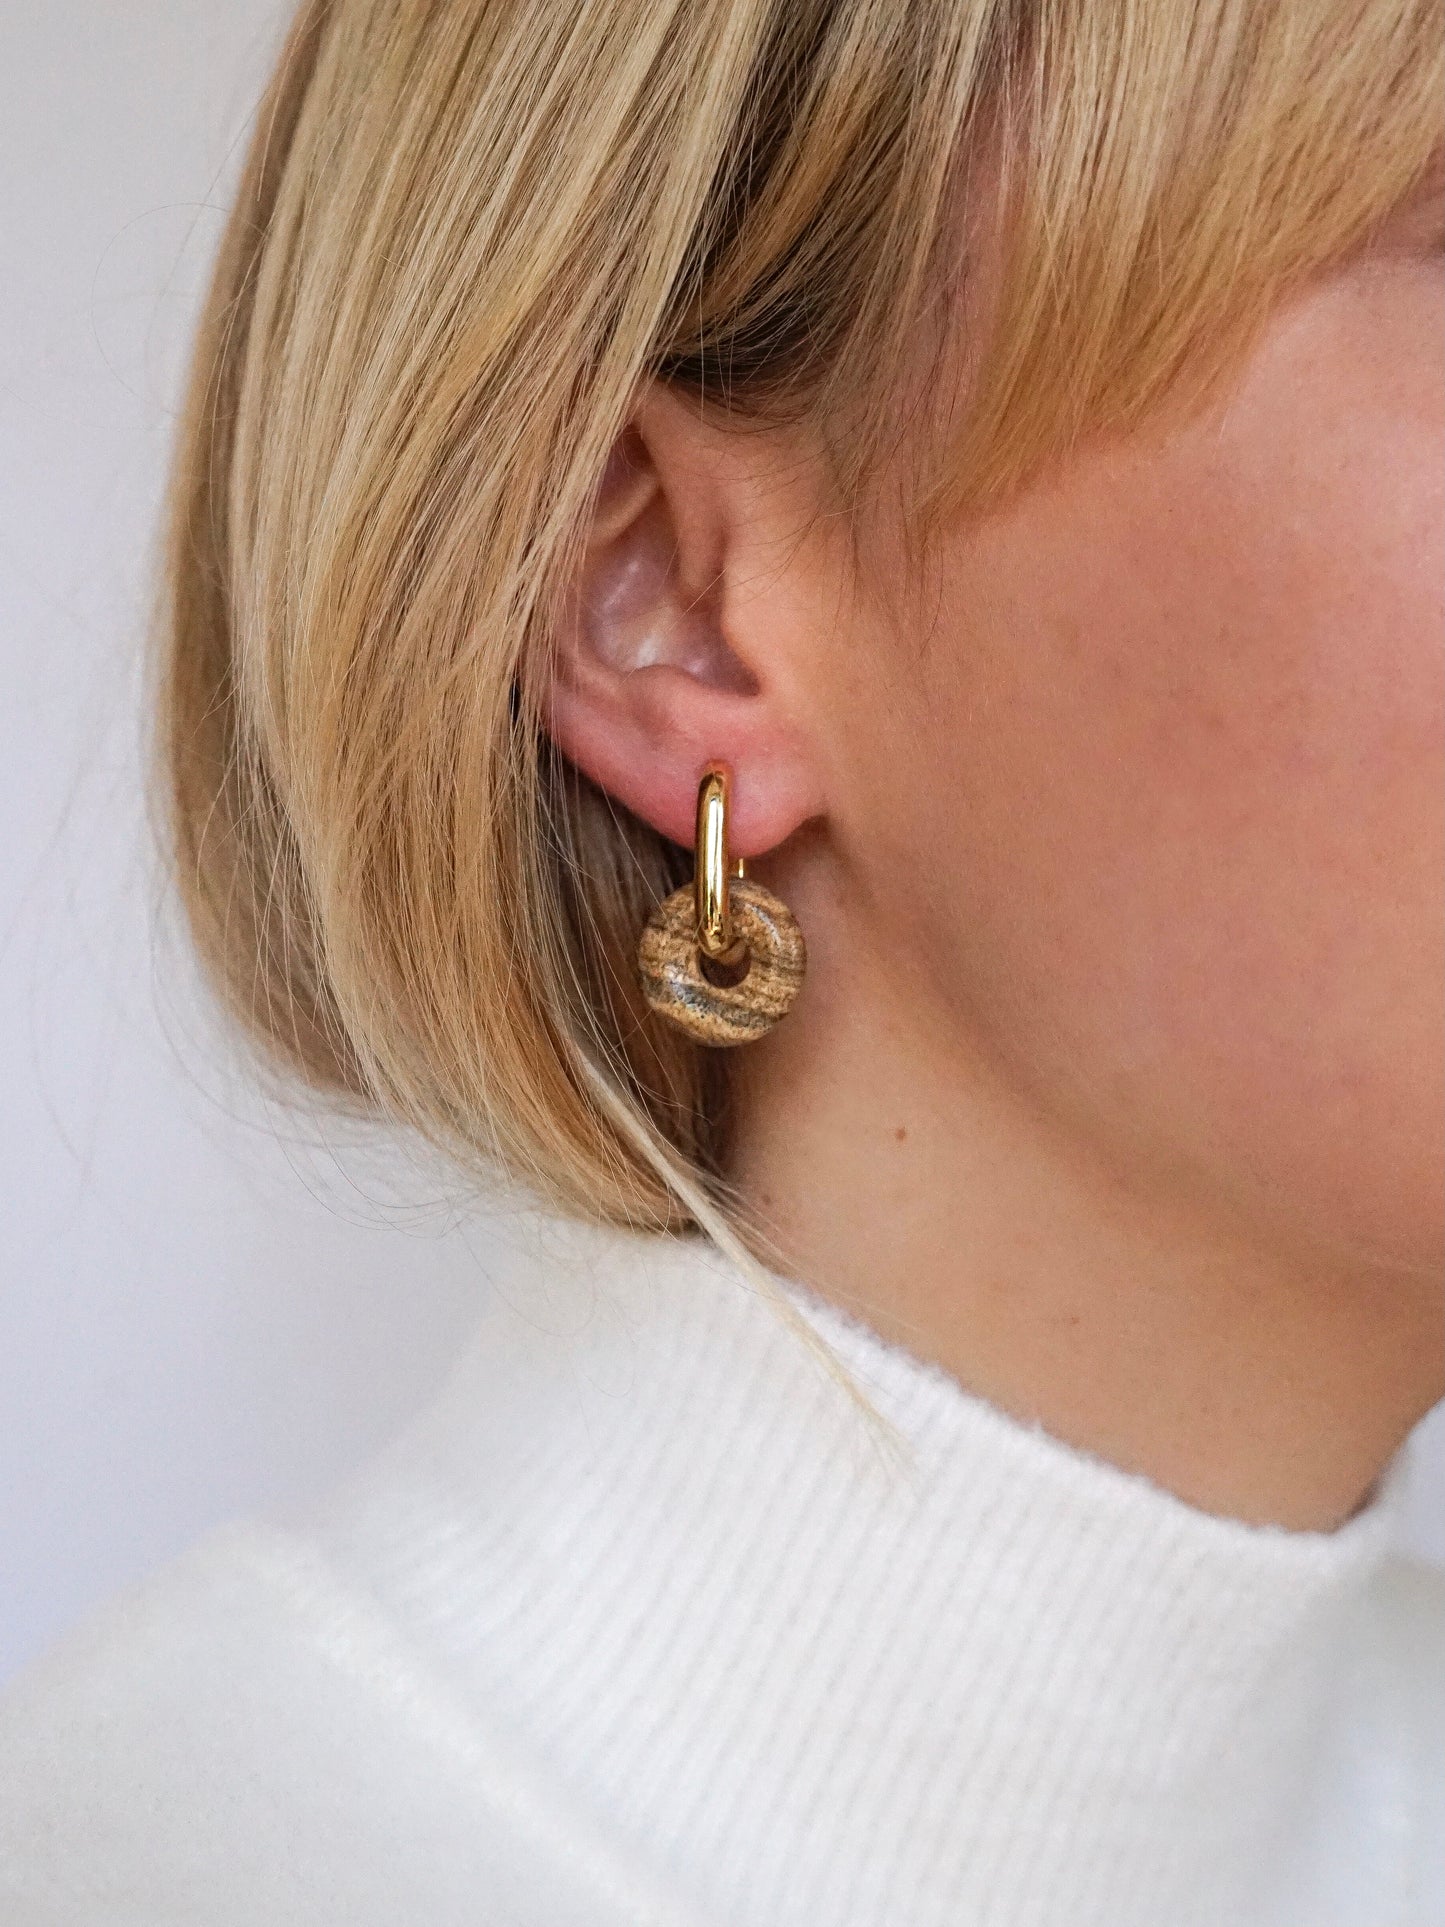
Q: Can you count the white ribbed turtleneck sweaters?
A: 1